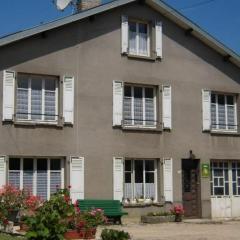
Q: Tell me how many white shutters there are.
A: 11